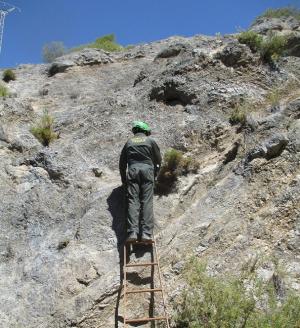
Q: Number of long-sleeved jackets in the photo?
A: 1